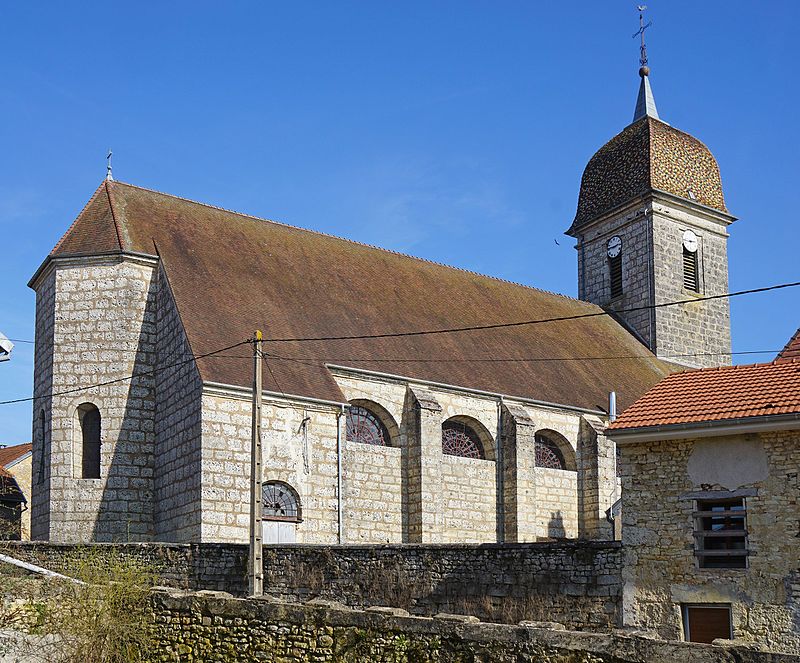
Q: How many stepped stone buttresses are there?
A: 3